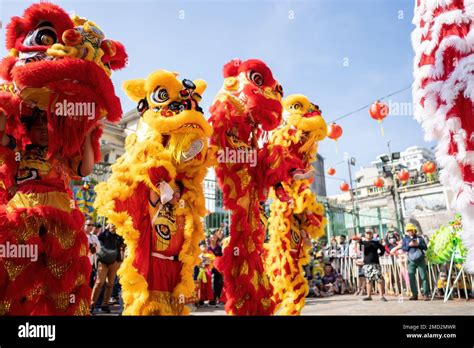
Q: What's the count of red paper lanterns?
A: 7